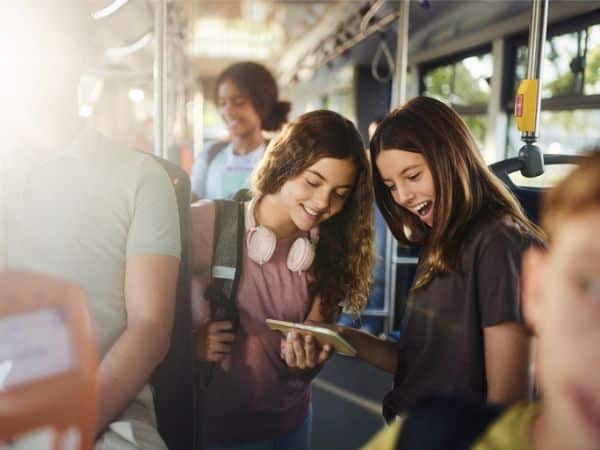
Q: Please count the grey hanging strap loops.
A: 1